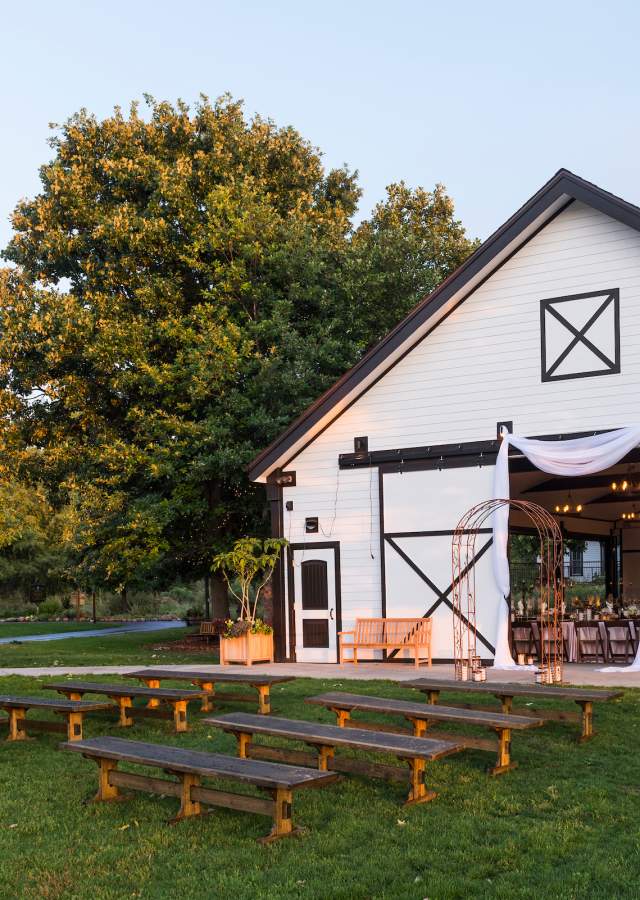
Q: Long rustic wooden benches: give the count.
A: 7